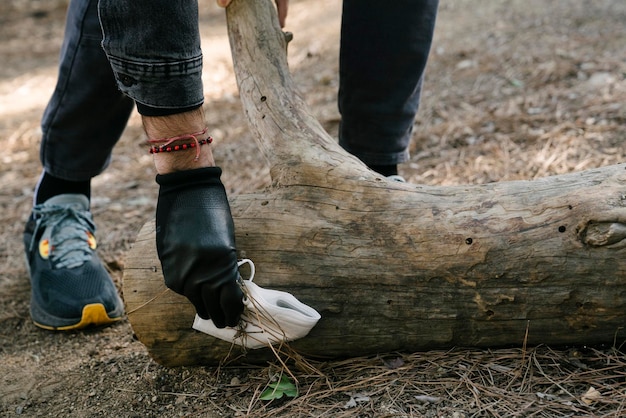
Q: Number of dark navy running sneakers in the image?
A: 1